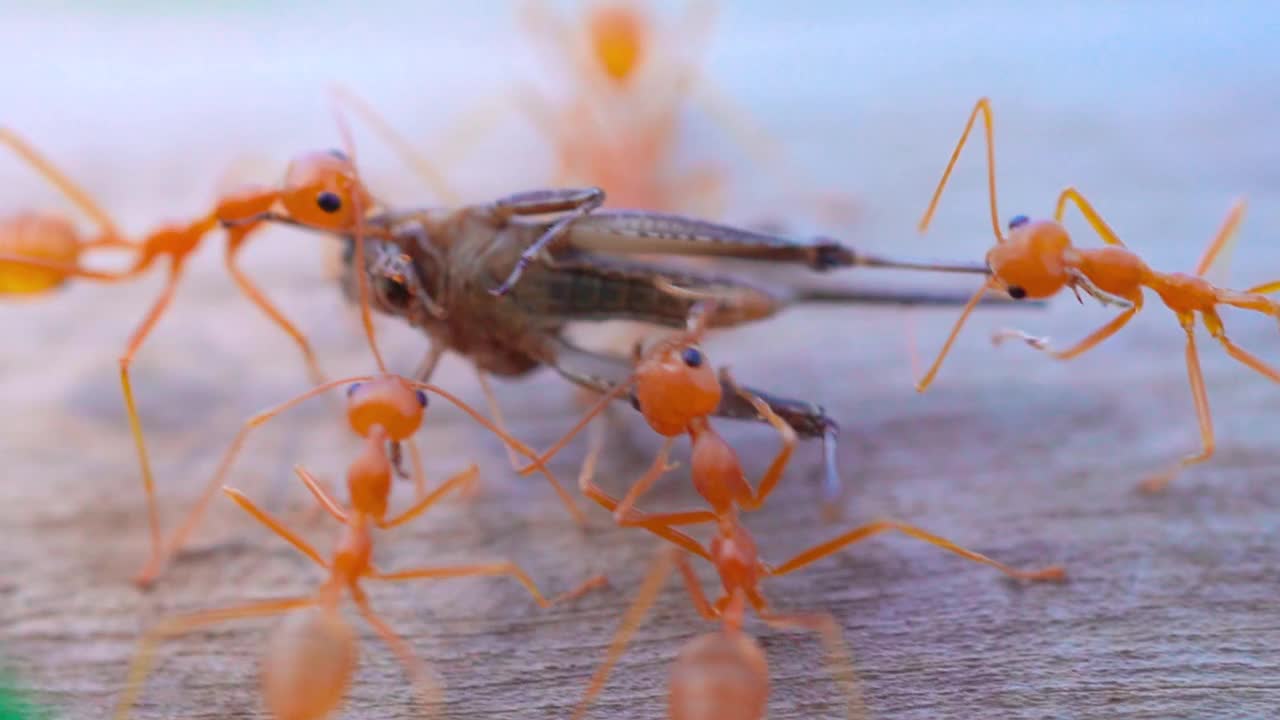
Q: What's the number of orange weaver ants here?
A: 5